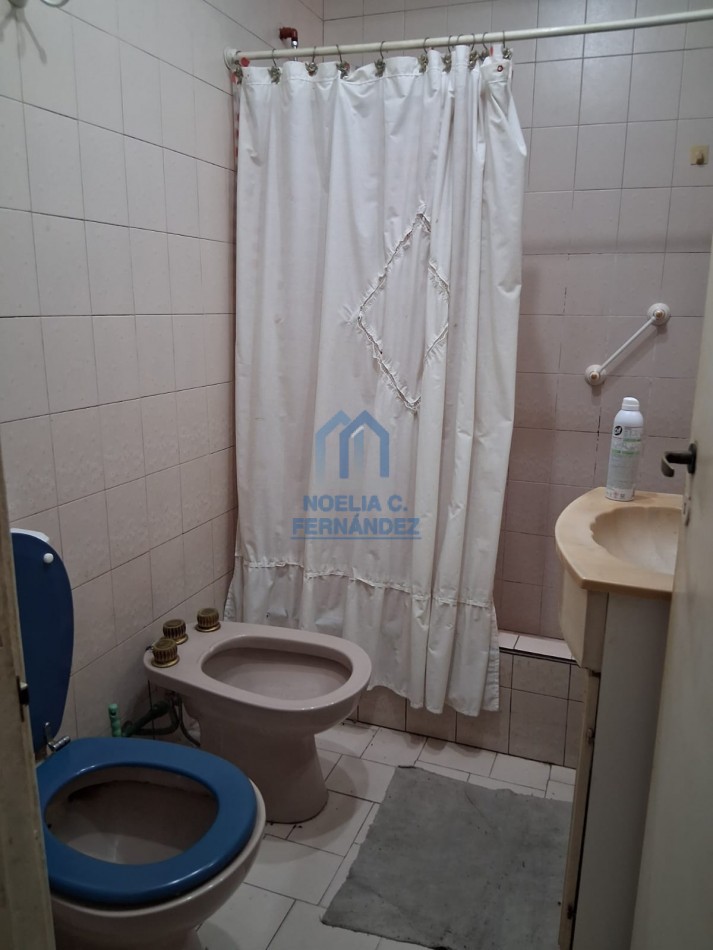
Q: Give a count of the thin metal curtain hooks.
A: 11